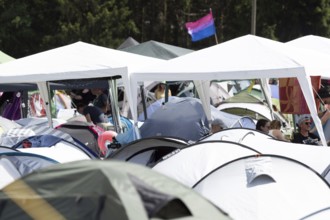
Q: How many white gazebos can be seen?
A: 3